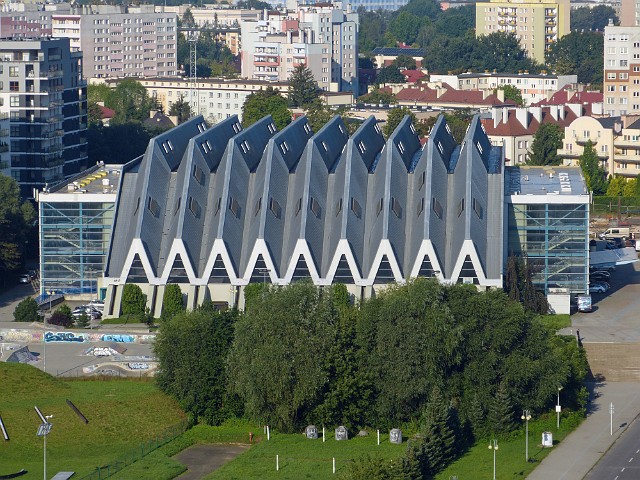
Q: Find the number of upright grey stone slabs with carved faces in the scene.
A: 3